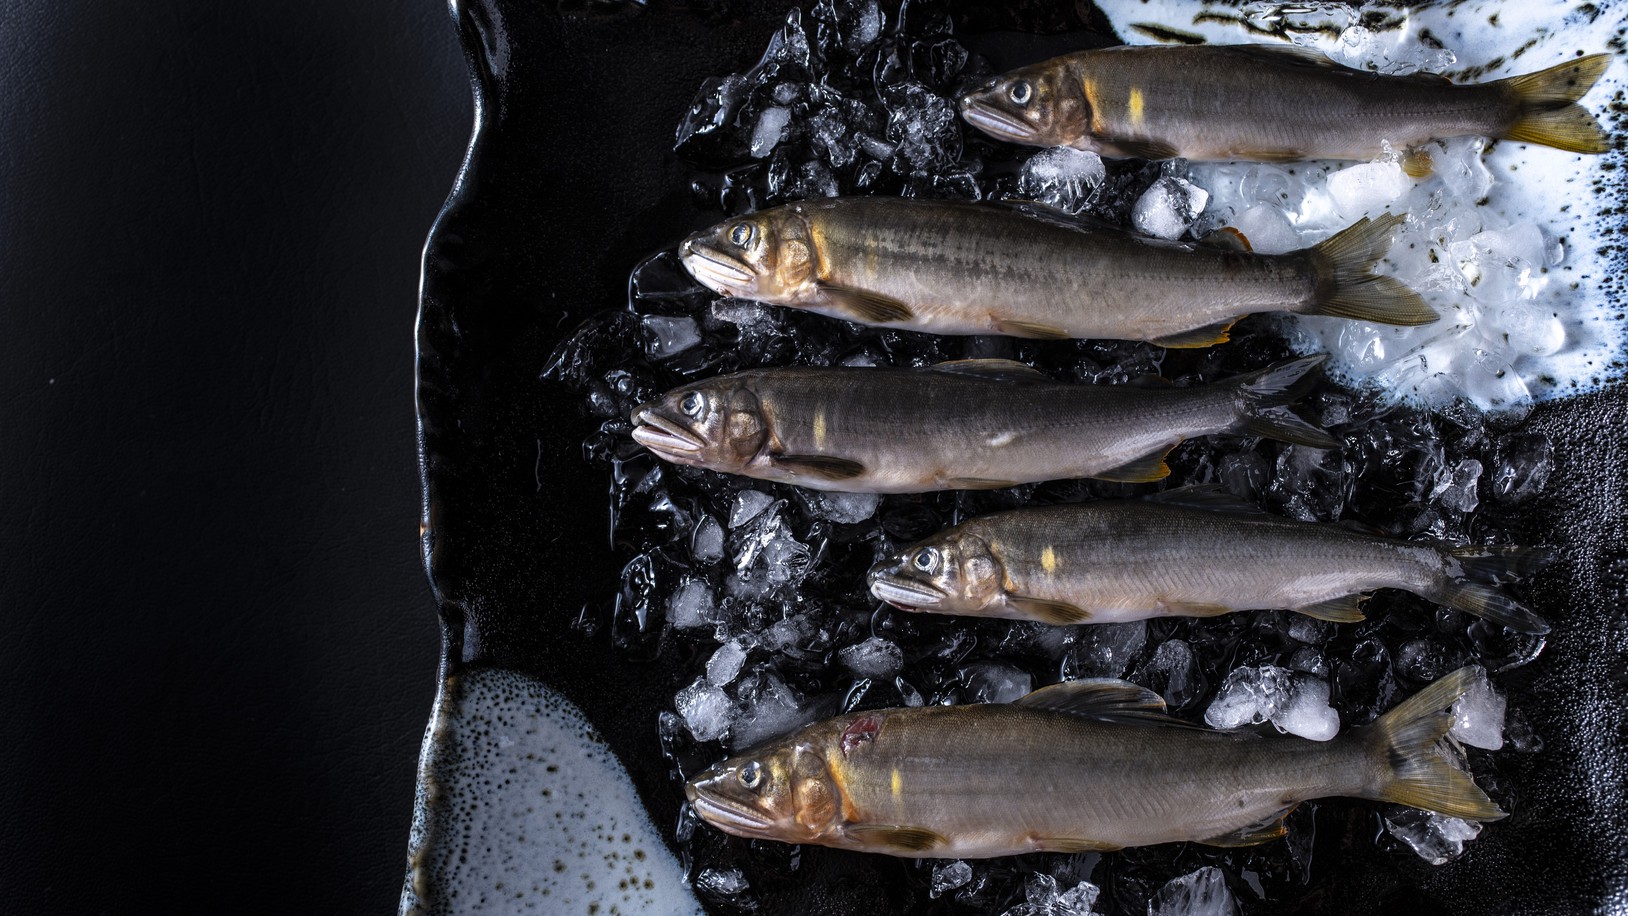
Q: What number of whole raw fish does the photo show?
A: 5